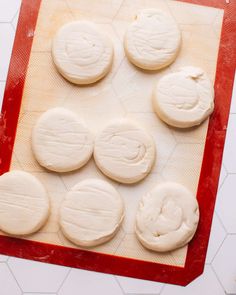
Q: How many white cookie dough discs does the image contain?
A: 8